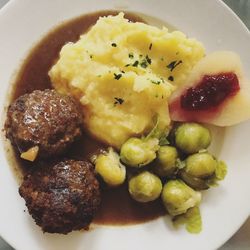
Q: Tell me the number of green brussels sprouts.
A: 7